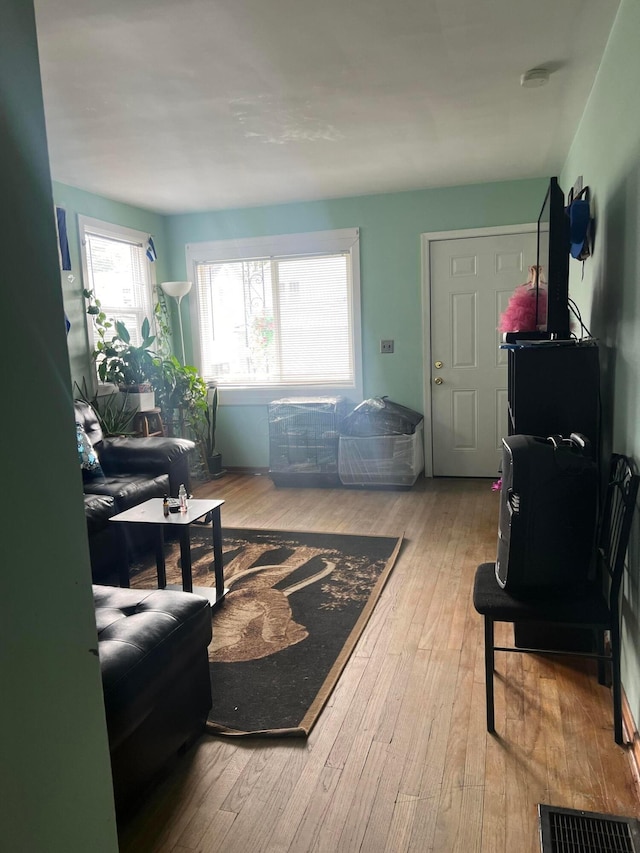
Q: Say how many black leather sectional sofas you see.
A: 1